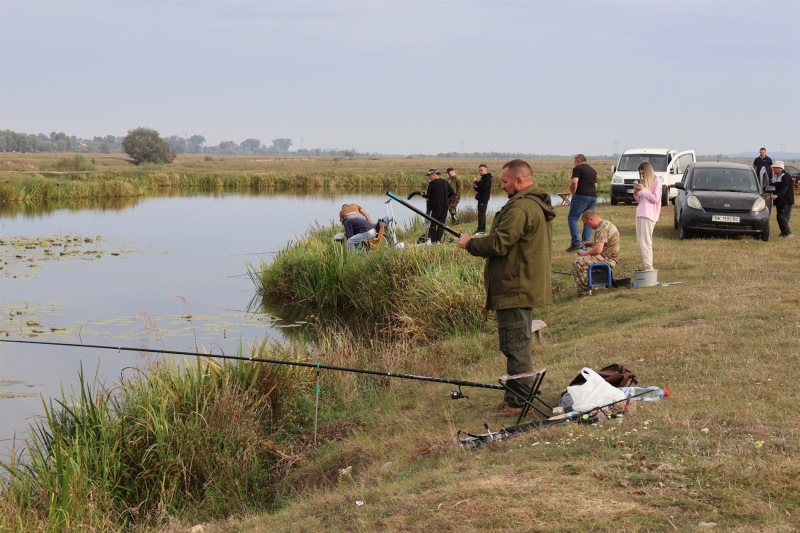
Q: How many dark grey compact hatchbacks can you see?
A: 1